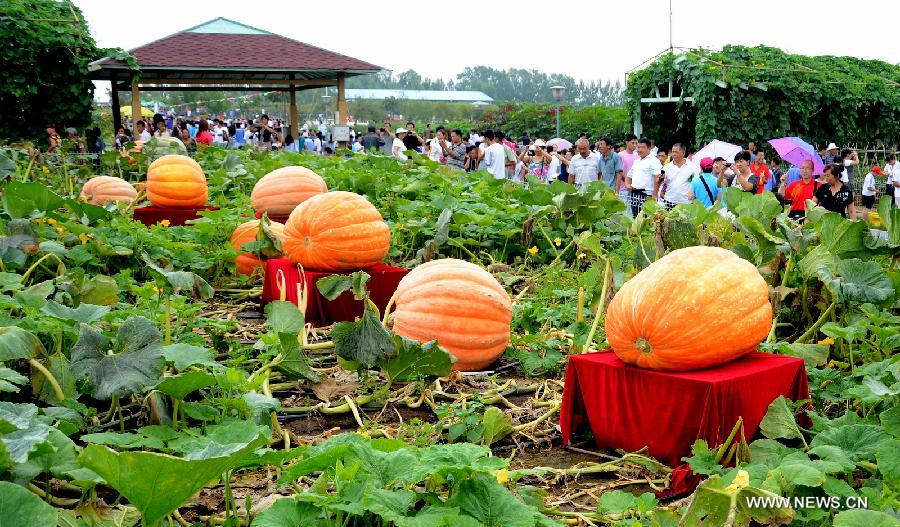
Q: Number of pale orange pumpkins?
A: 3